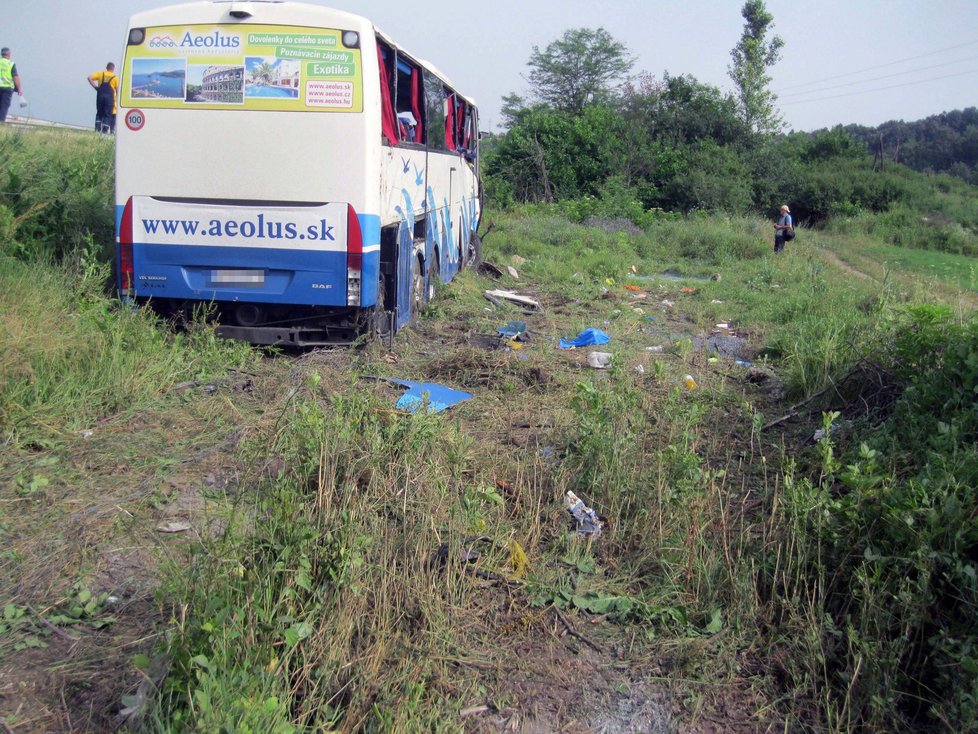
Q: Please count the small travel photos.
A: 3